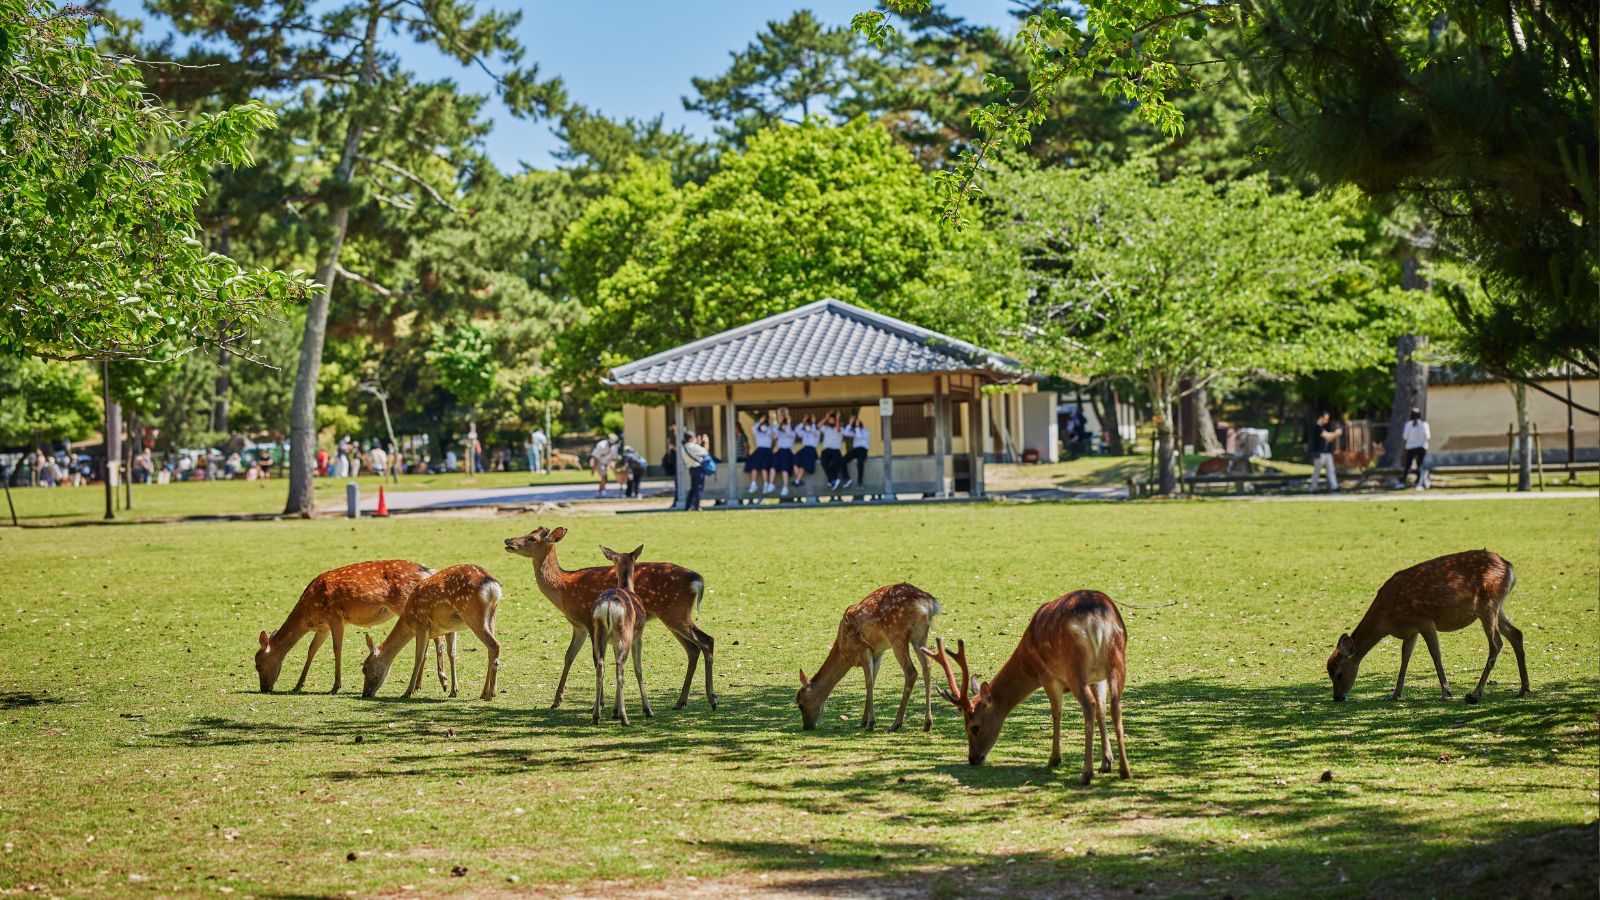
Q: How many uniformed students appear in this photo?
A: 5